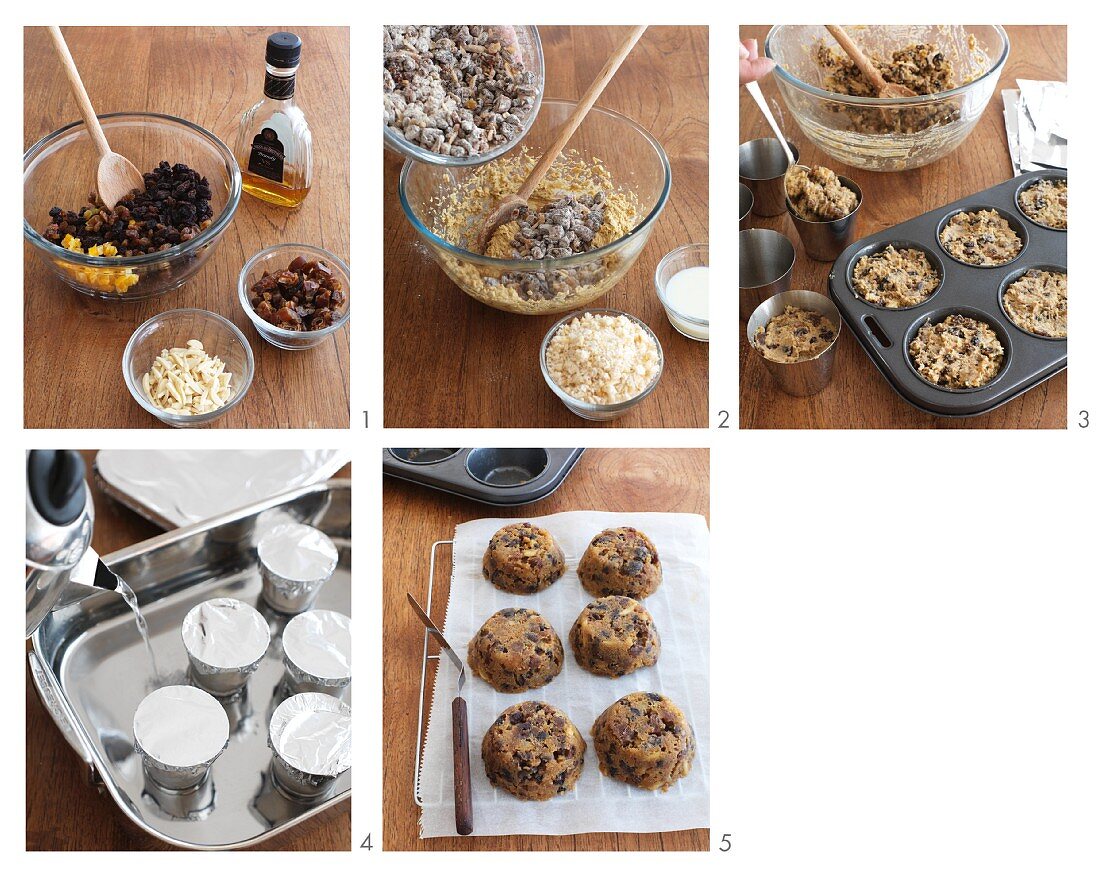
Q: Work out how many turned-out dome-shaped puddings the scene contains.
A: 6